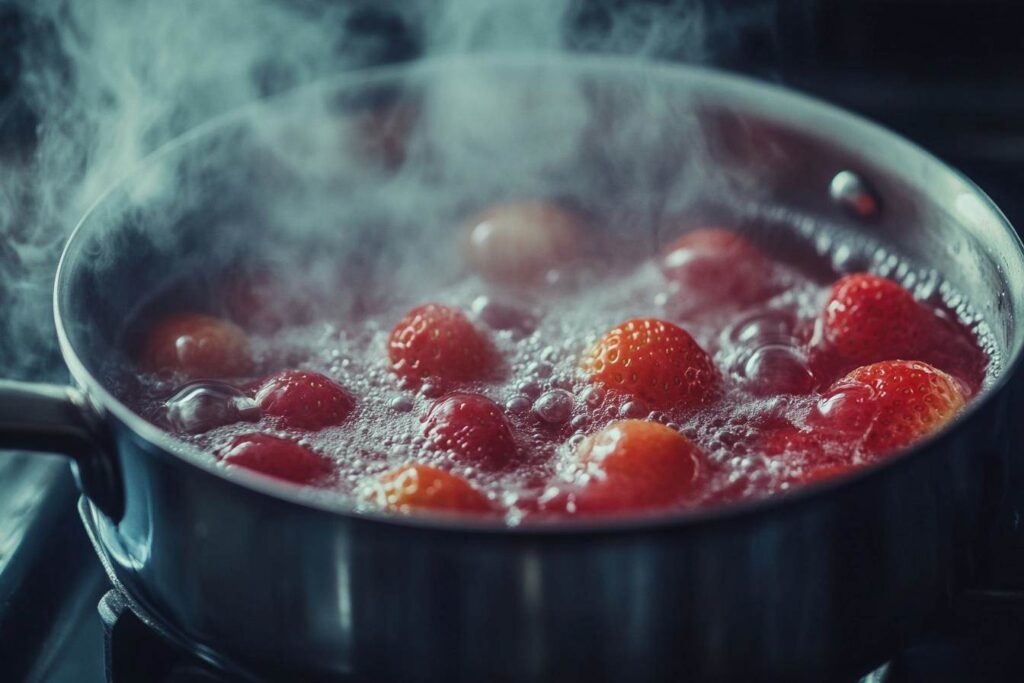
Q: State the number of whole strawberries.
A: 12